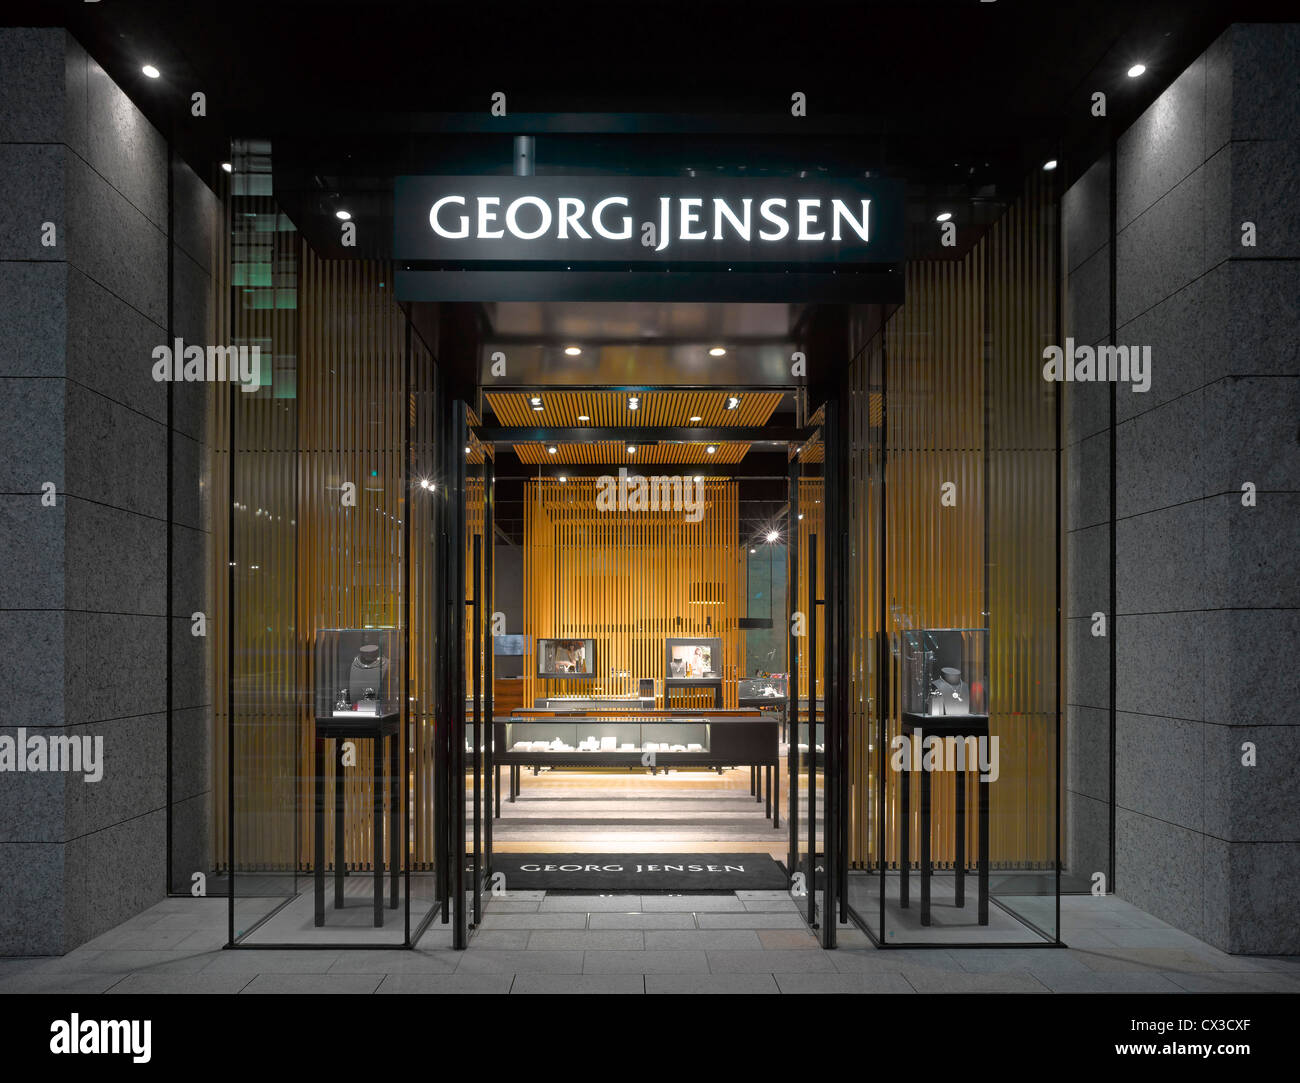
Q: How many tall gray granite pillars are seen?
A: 2